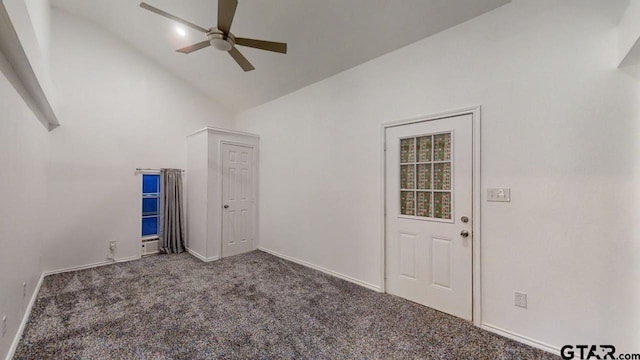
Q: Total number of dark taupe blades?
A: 5